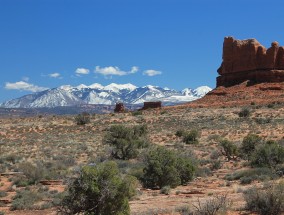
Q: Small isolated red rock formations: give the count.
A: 2